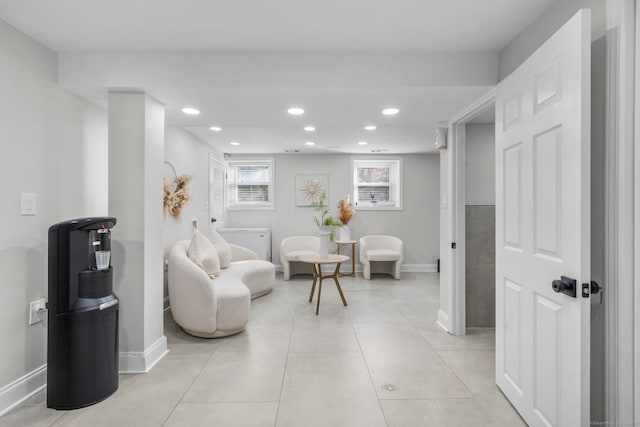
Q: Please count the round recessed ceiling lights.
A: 9